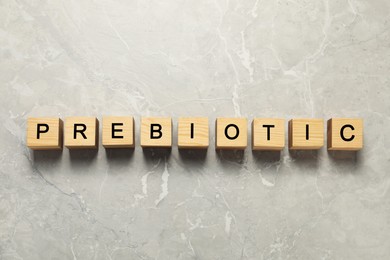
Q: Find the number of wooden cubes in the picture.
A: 9